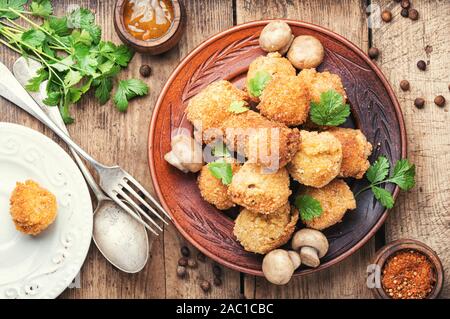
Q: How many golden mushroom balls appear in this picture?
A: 12